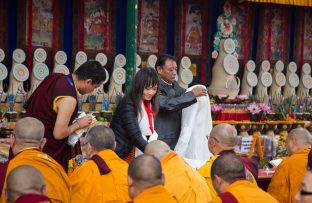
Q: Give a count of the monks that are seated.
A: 8